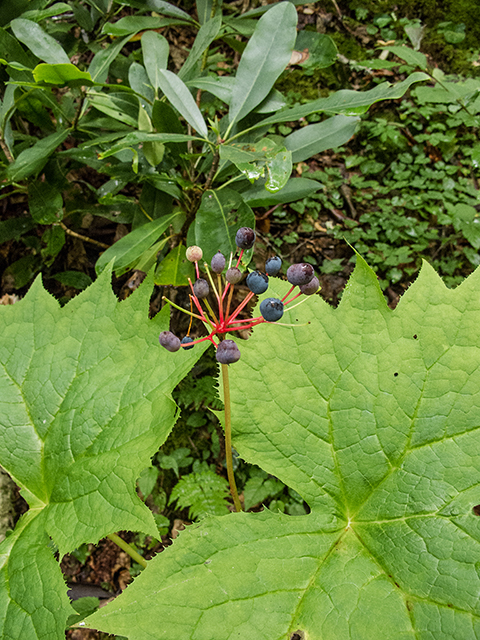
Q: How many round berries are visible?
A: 13